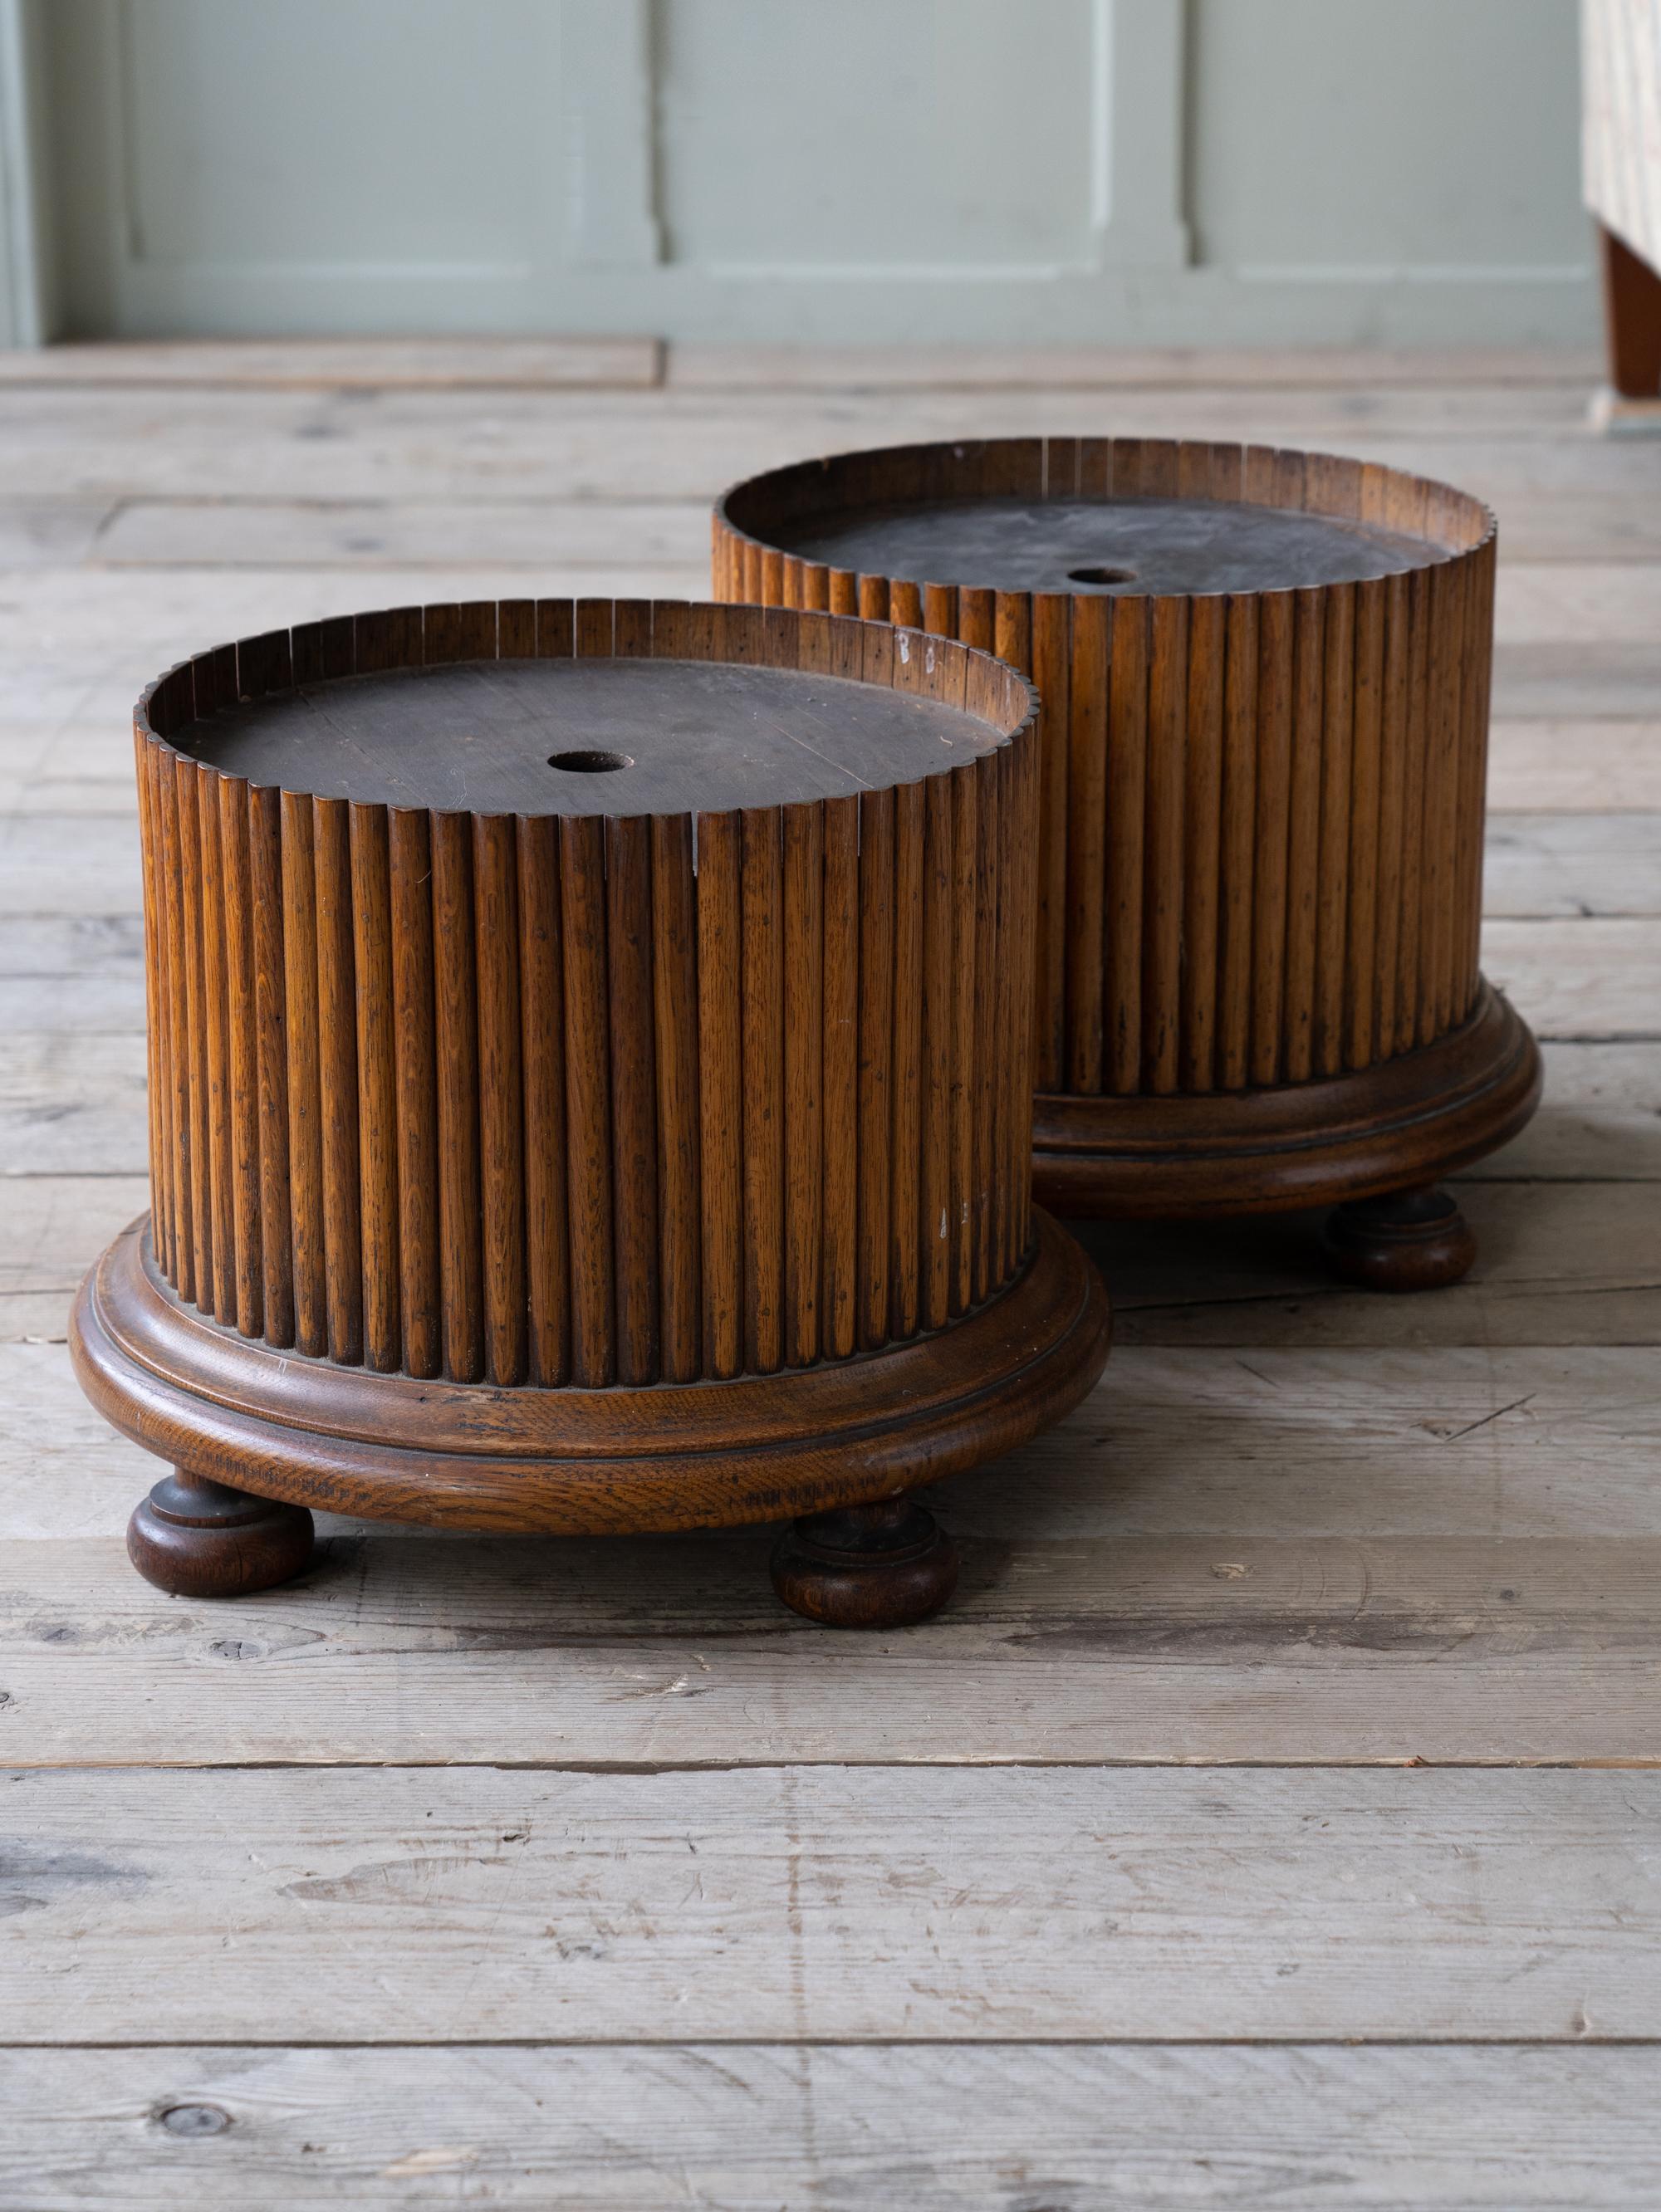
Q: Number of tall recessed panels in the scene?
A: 3